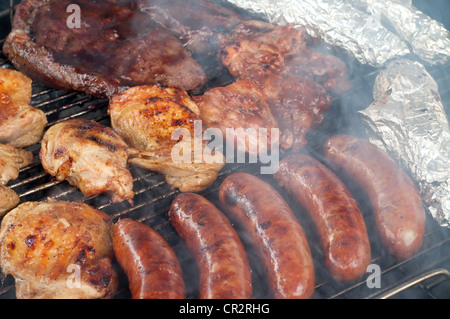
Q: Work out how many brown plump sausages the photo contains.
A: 5